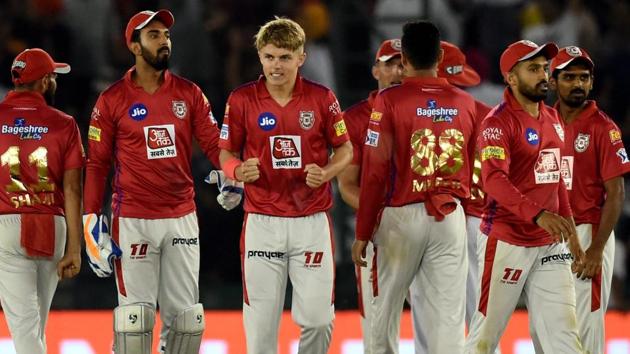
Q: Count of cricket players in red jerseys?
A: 8